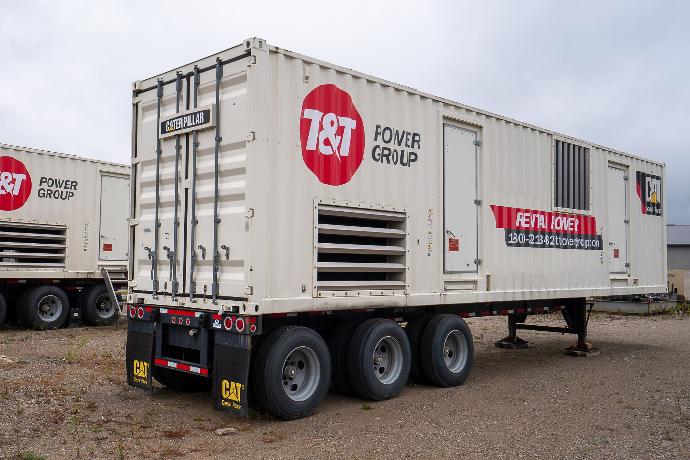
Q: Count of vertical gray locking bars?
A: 4